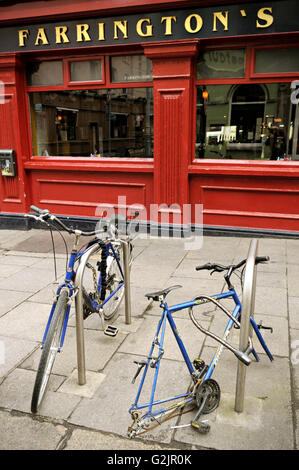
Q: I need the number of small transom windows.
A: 5